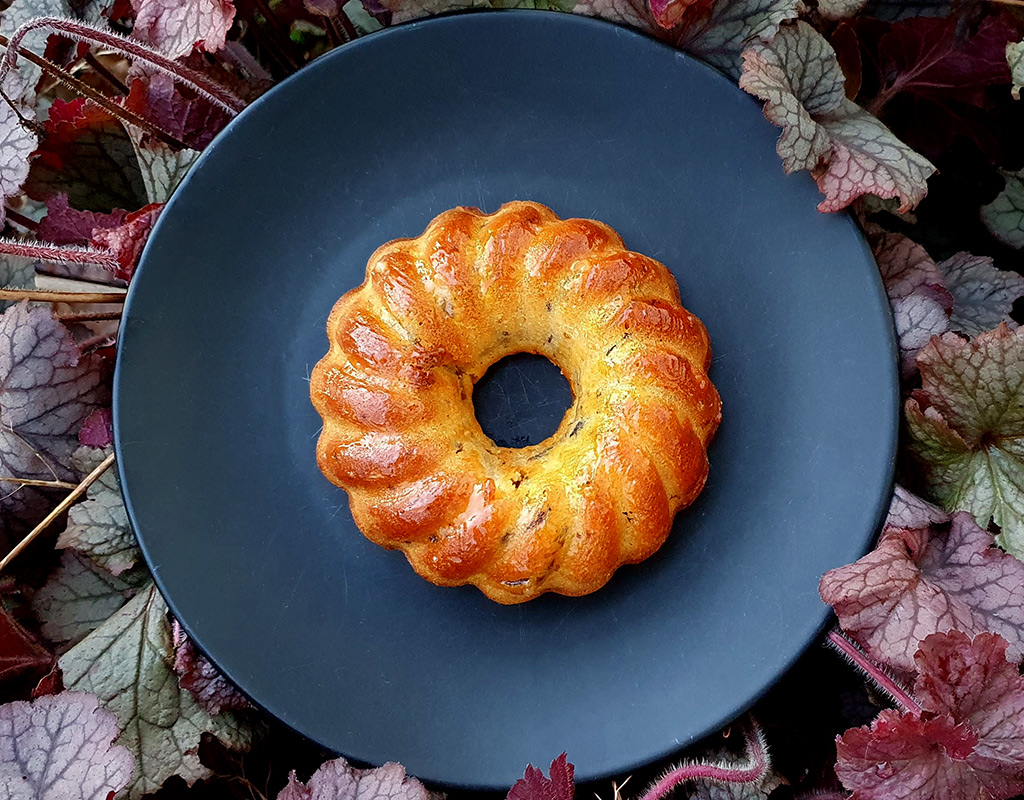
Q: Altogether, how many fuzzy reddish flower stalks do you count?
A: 4